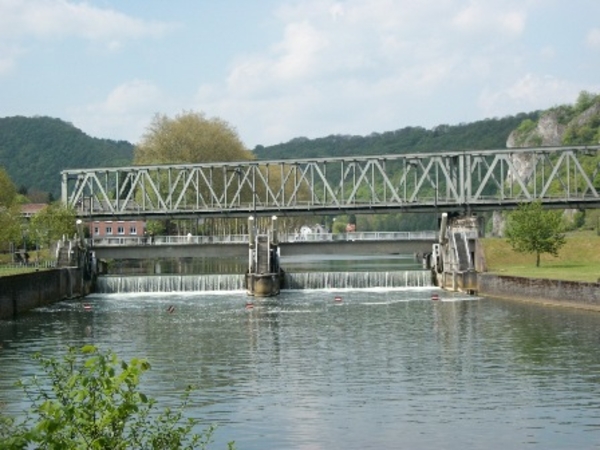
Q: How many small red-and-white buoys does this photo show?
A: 5